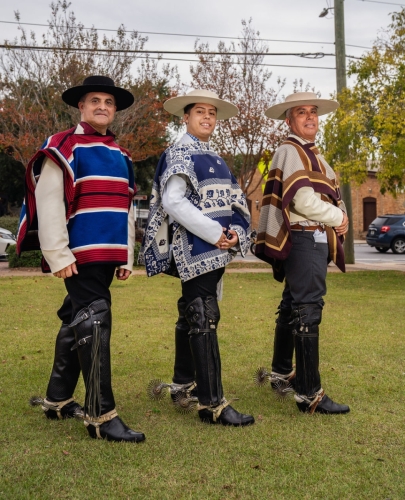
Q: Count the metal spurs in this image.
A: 6